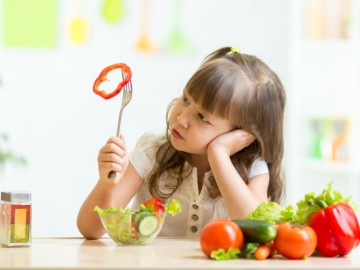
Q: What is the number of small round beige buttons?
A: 3